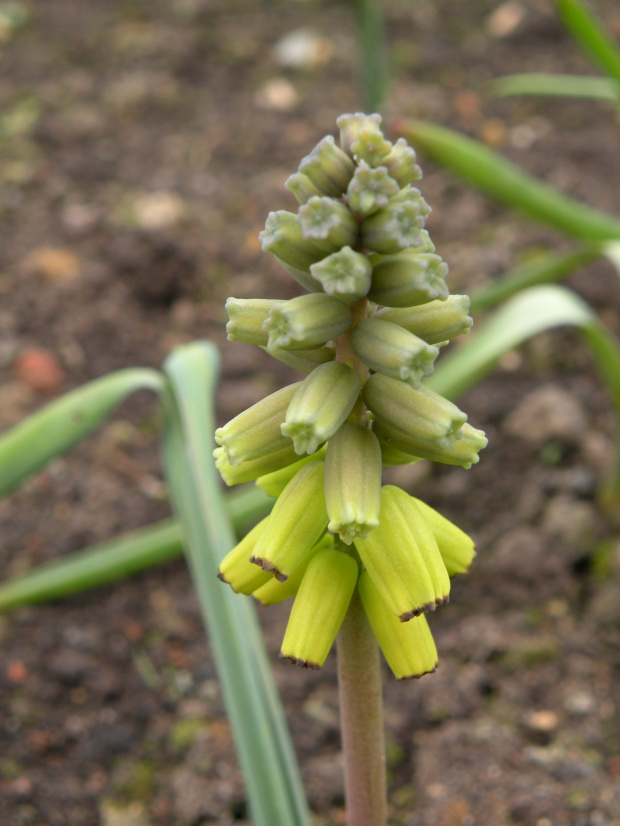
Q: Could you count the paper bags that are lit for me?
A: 0